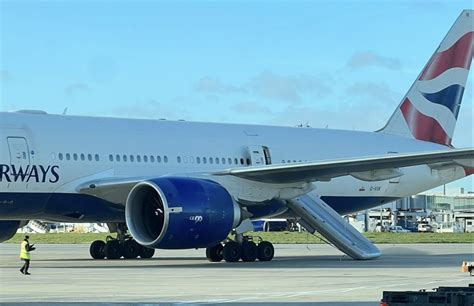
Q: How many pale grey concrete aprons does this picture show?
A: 1